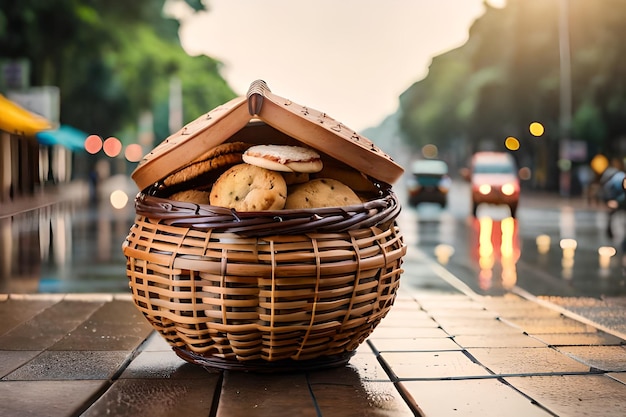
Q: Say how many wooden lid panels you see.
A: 2